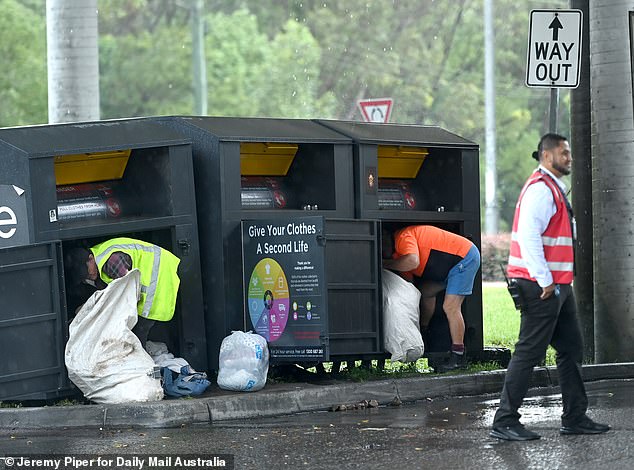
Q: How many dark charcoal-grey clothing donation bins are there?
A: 3